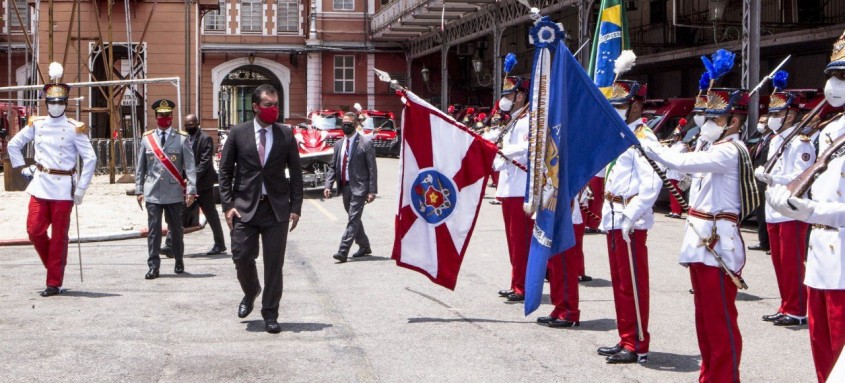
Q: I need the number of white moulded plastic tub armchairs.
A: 0